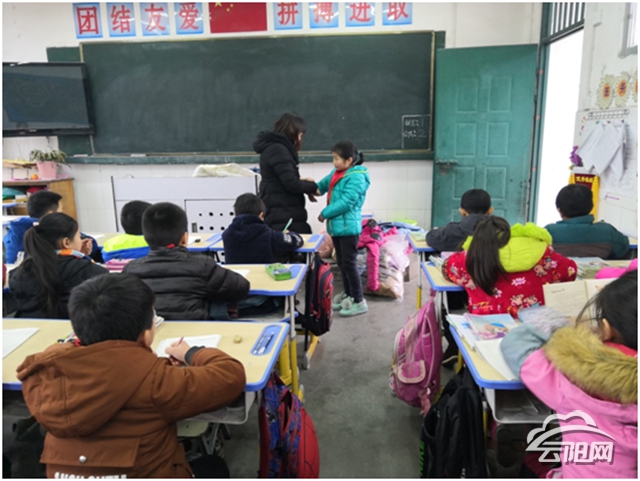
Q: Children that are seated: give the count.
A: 10